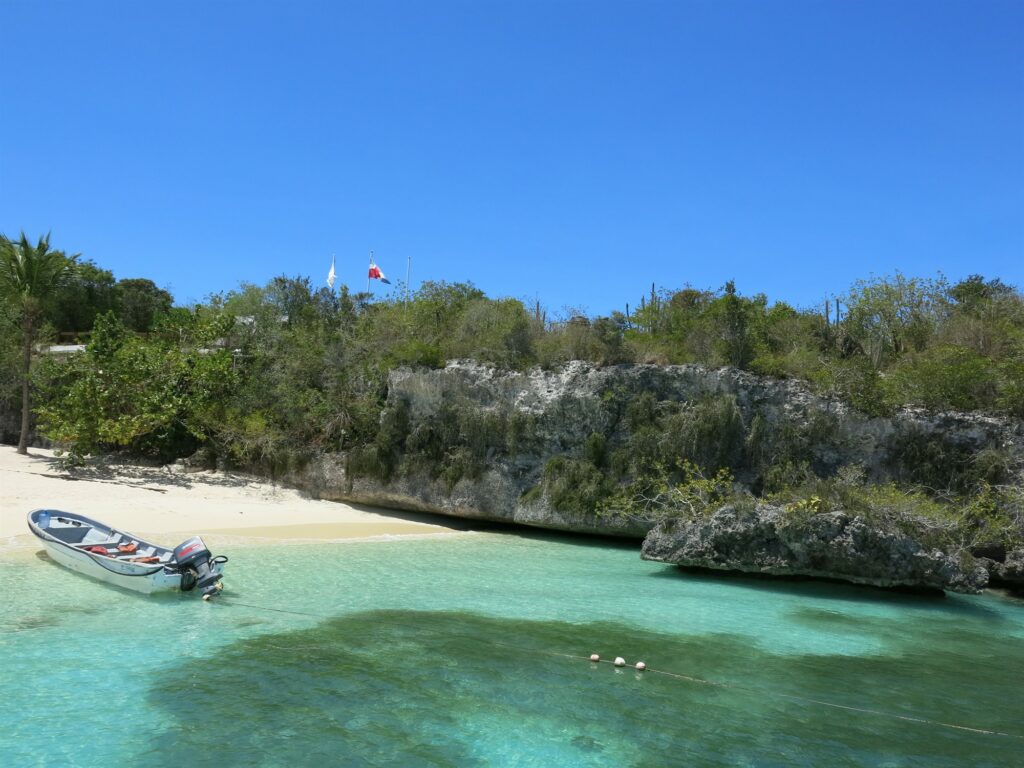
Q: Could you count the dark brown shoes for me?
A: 2